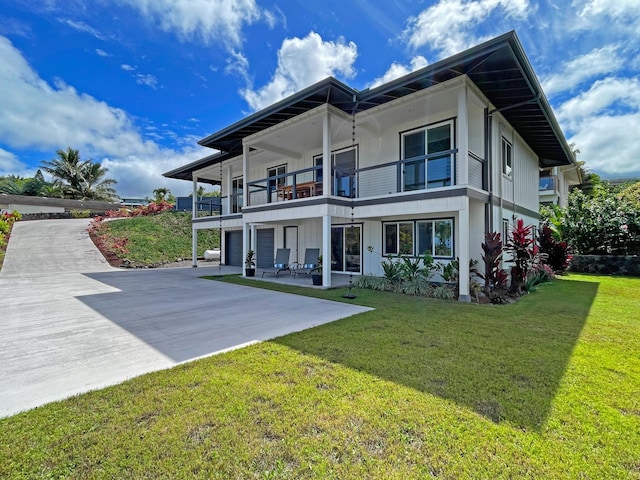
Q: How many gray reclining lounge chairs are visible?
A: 2